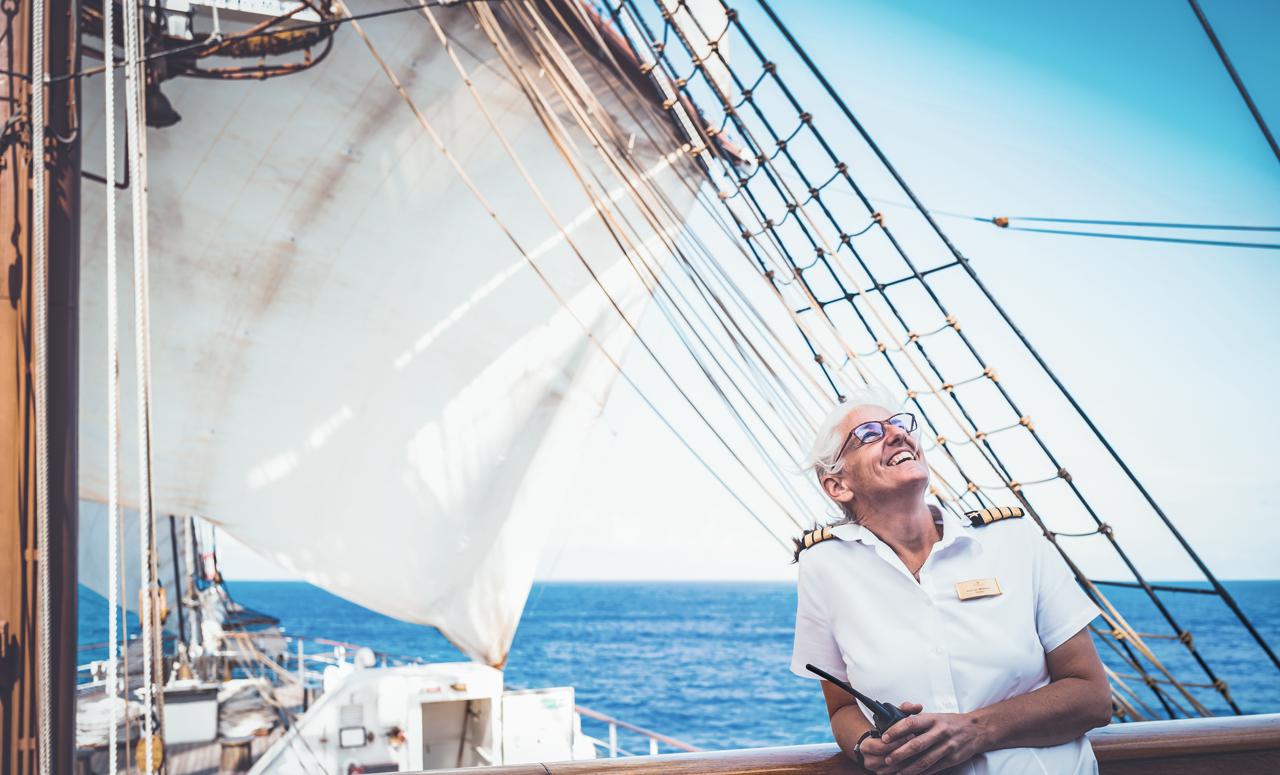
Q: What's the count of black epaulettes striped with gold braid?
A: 2